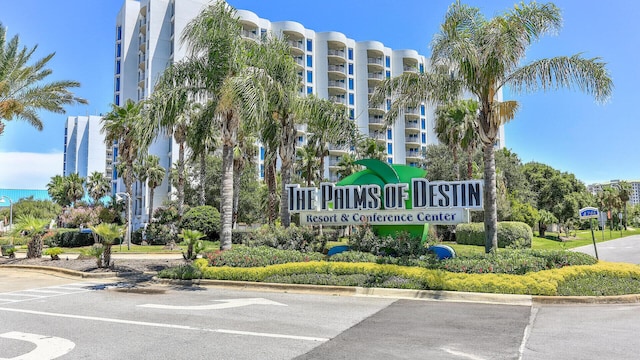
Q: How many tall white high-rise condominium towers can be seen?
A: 2